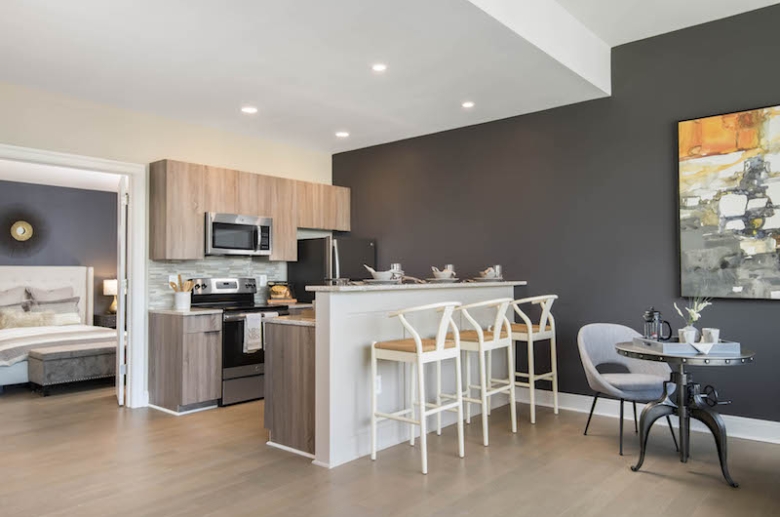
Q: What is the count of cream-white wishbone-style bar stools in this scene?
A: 3